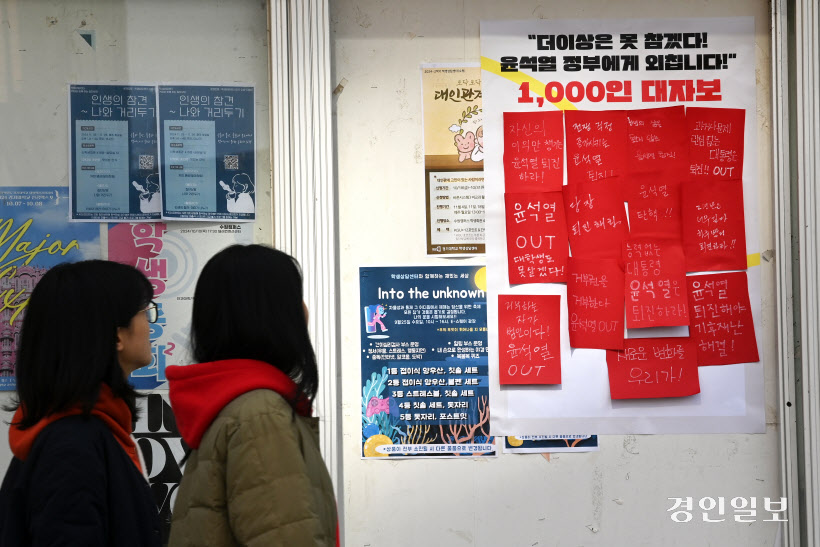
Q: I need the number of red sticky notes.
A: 13